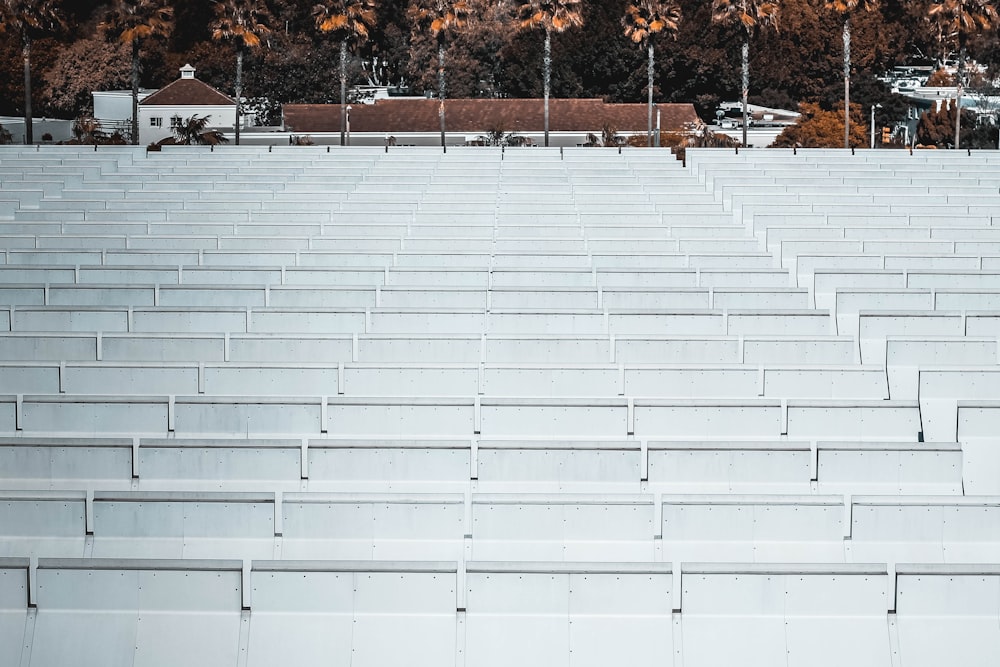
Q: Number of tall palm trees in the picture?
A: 10